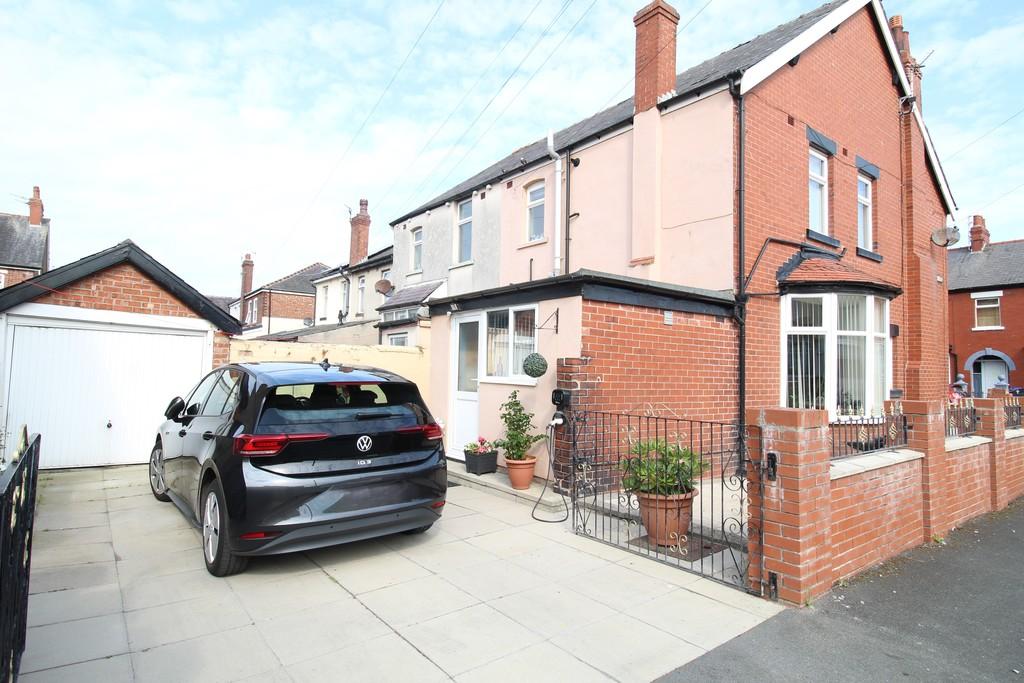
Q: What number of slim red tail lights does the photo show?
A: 2